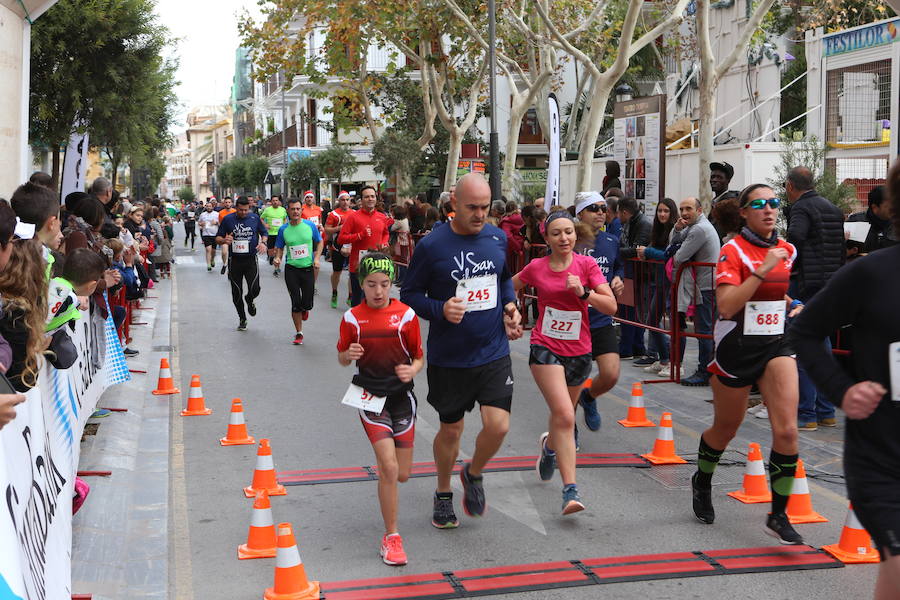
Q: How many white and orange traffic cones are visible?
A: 11